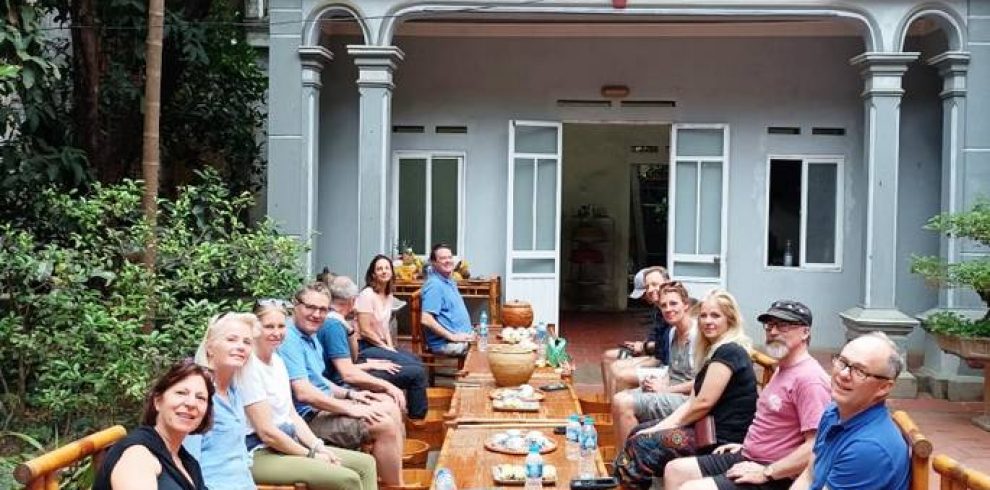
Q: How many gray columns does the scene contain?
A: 4